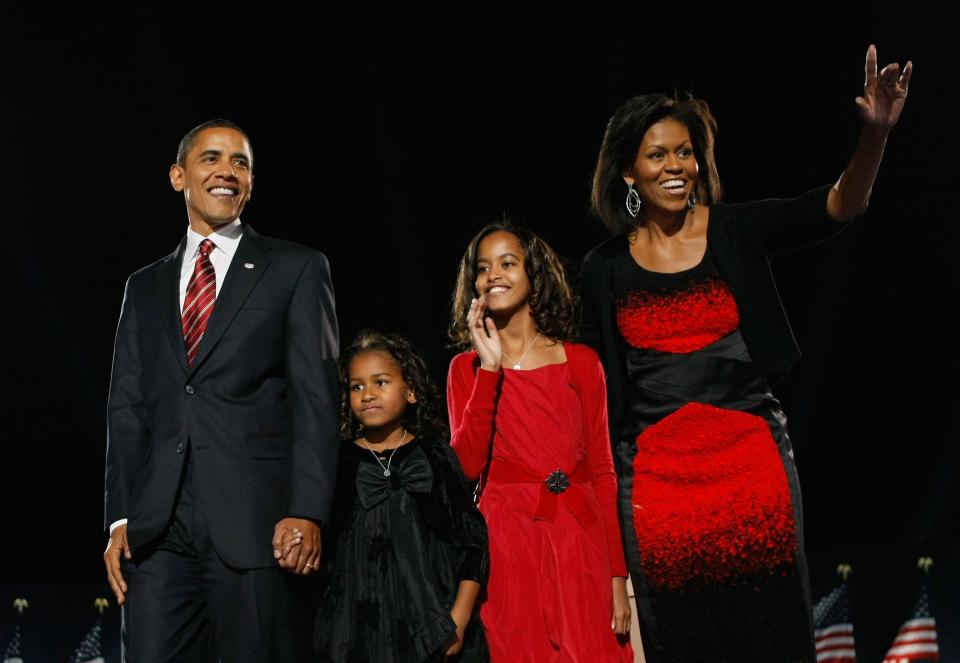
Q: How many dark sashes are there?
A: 1